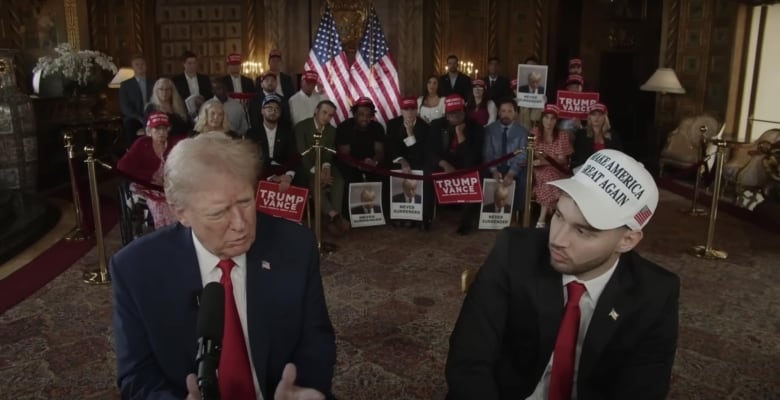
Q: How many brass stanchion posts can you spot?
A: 6